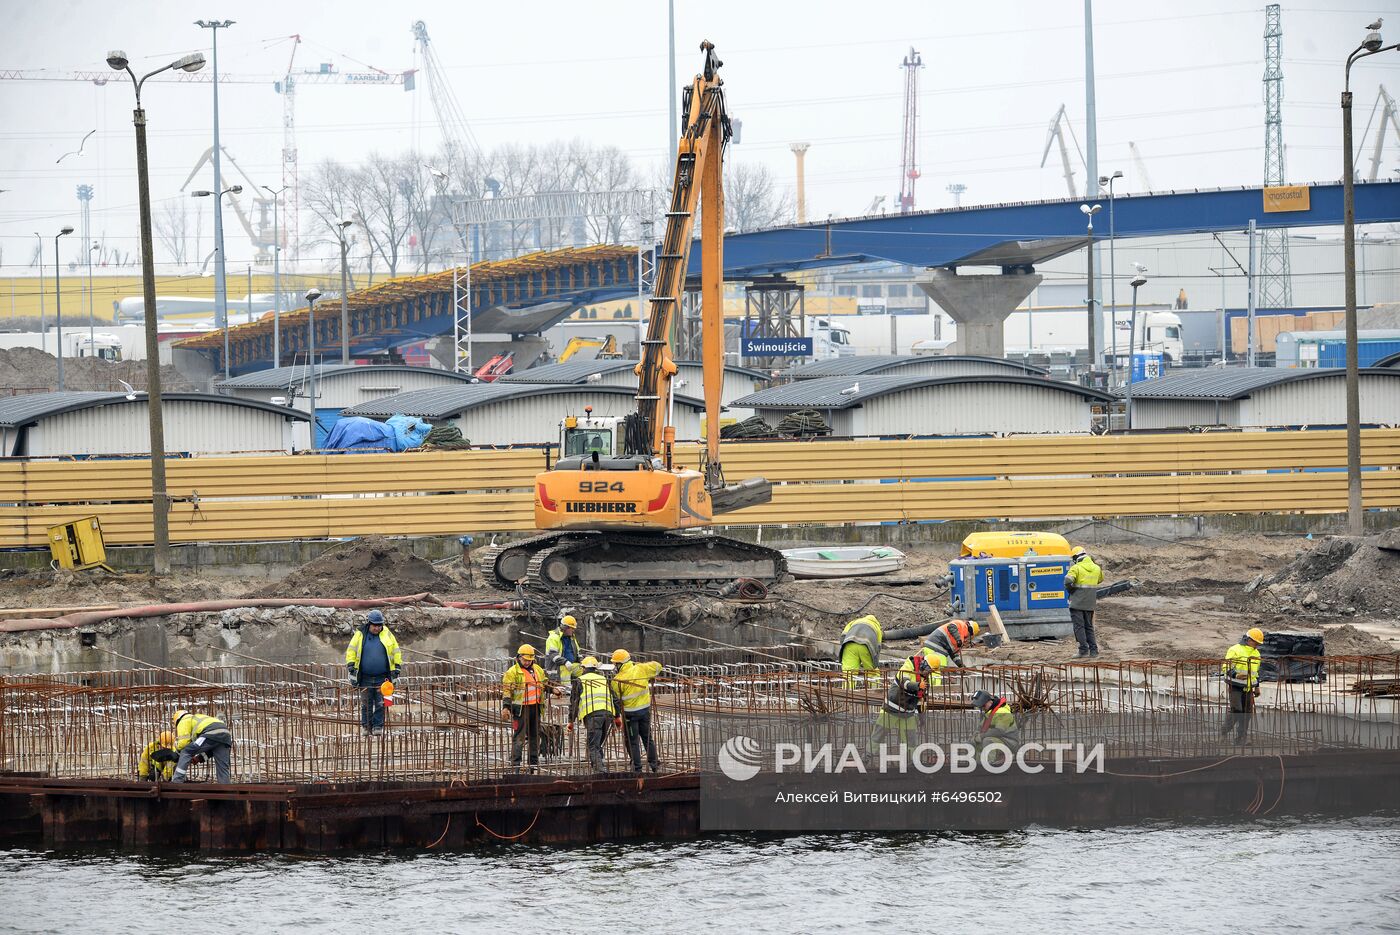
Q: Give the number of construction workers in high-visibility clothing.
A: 13